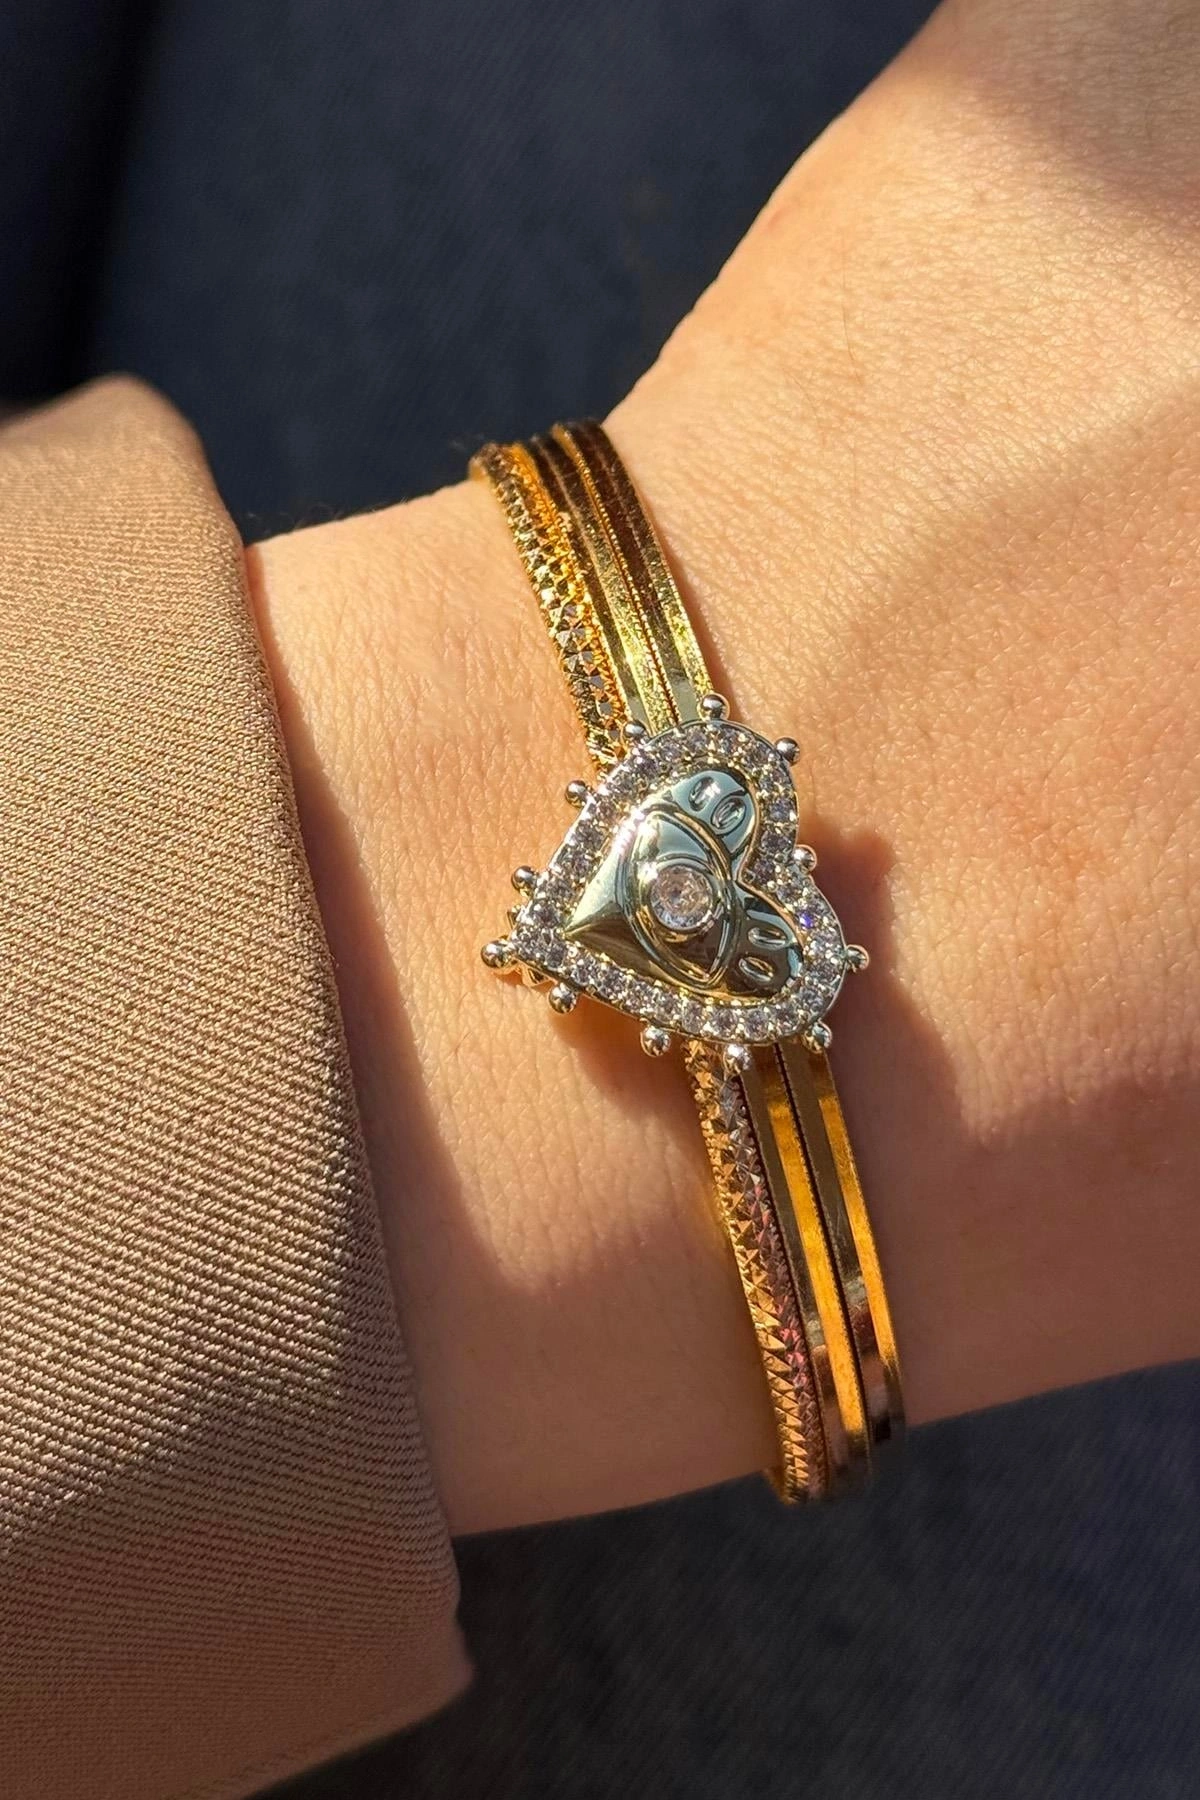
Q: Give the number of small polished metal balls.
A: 12